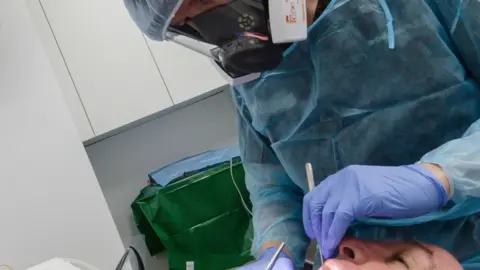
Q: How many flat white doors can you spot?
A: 2